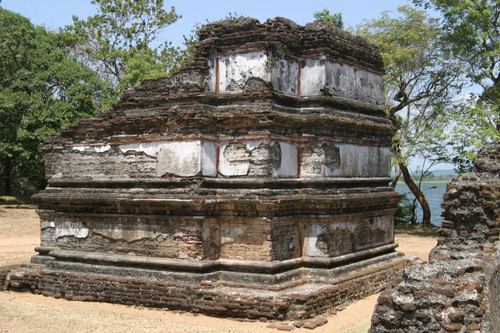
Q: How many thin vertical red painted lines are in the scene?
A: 4